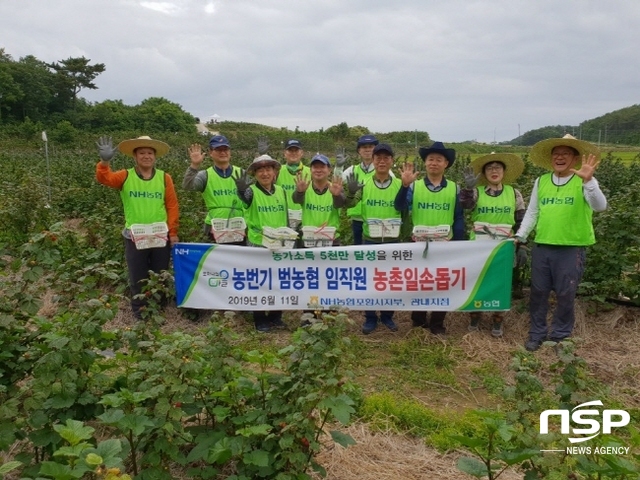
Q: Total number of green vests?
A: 10